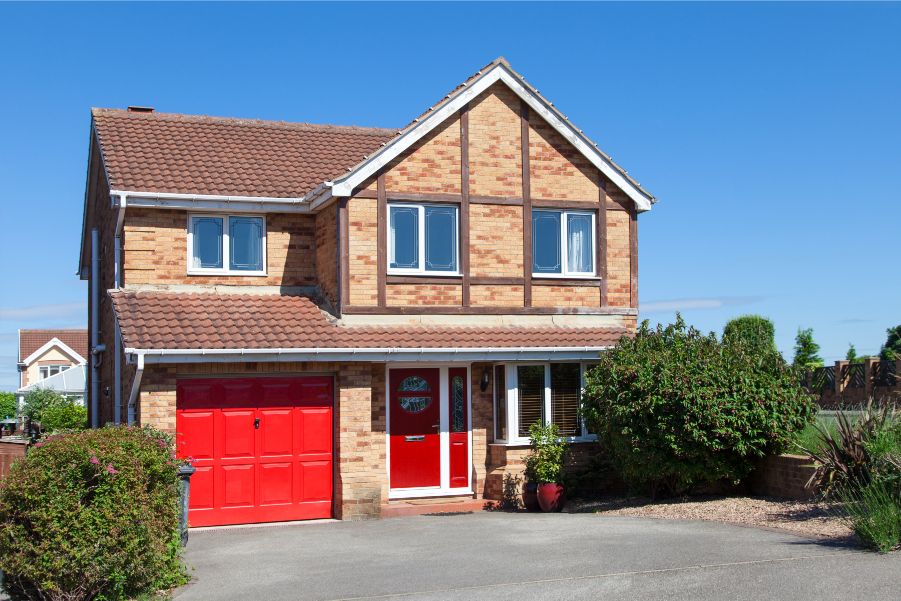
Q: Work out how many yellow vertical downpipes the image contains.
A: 0